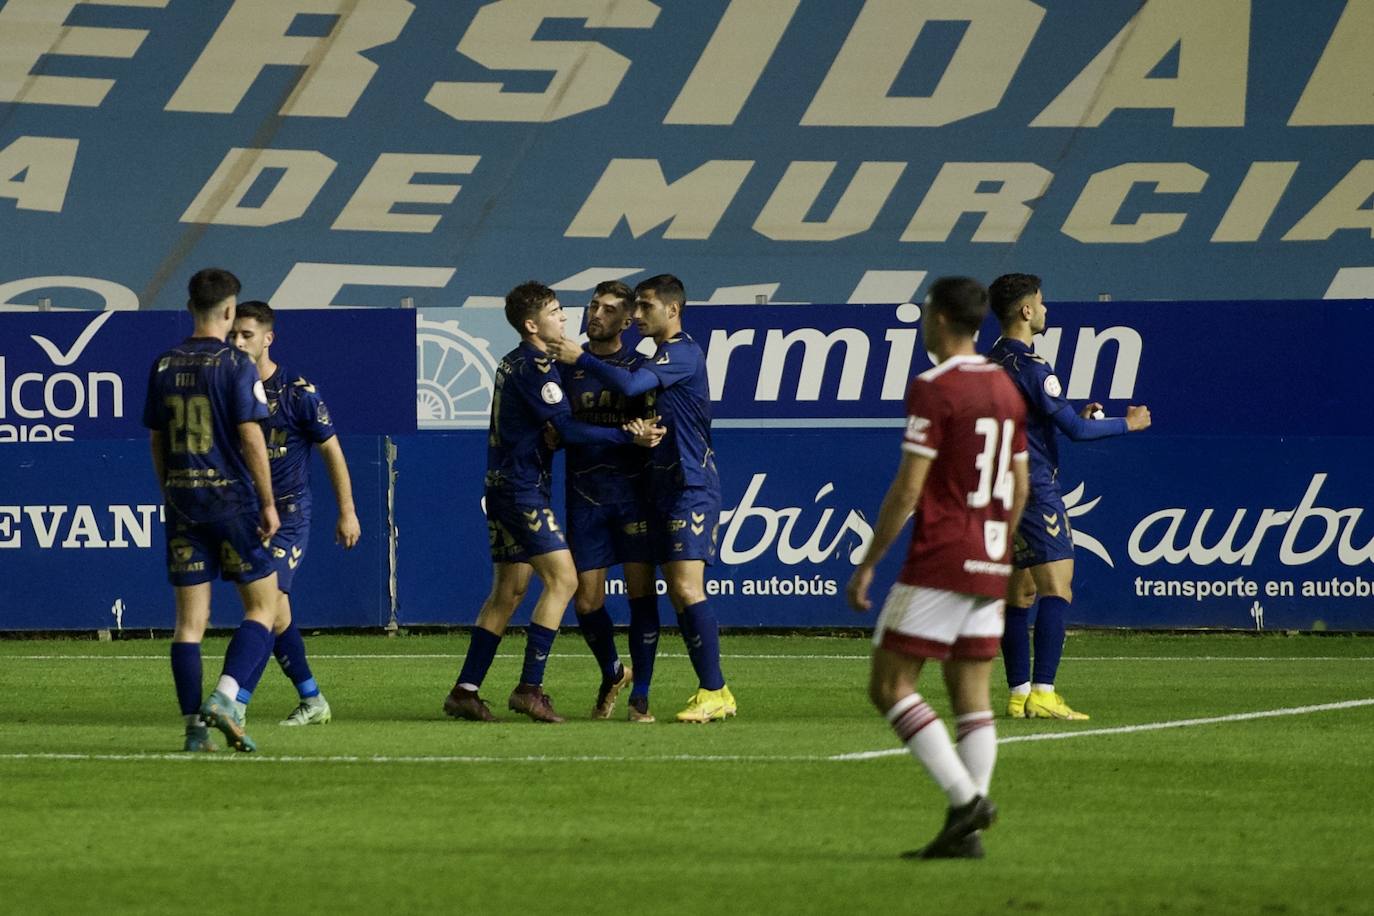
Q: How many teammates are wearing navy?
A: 6